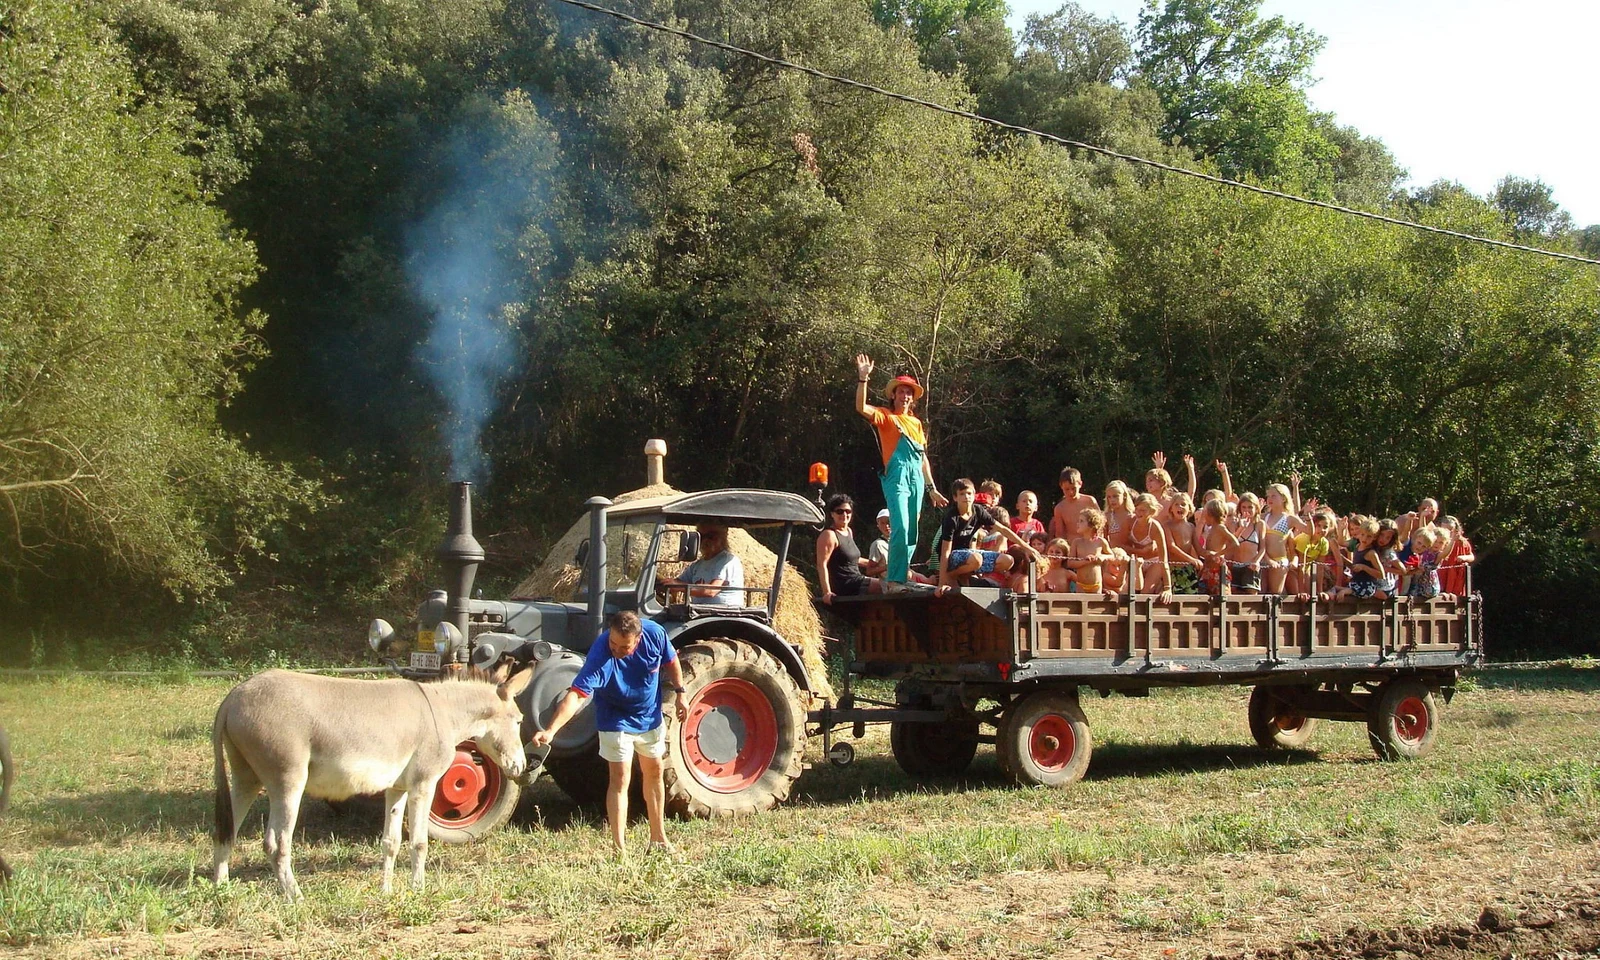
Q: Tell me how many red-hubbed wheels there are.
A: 5